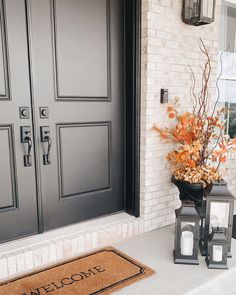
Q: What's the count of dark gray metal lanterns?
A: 3